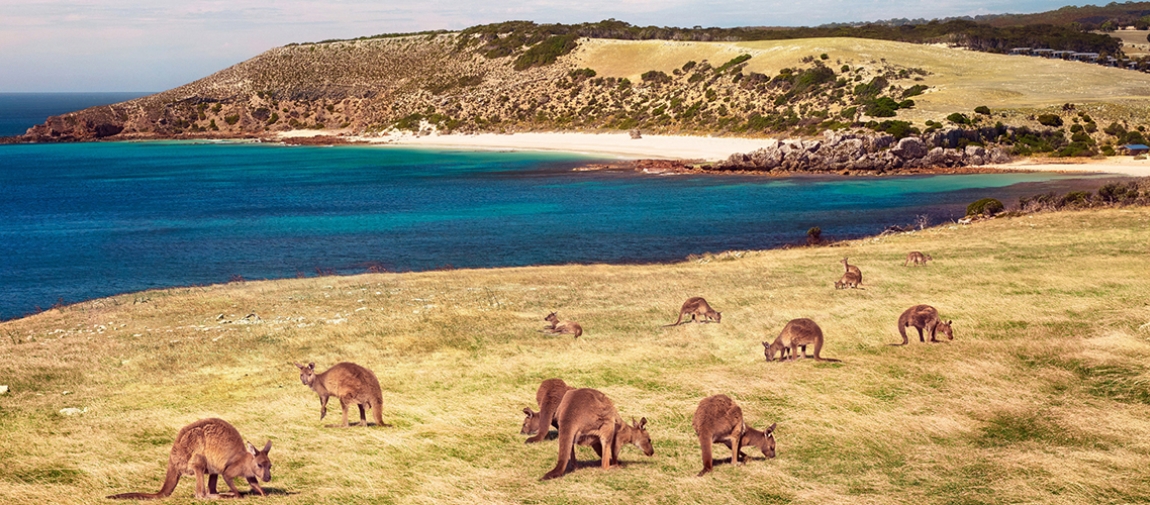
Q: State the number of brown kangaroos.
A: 12